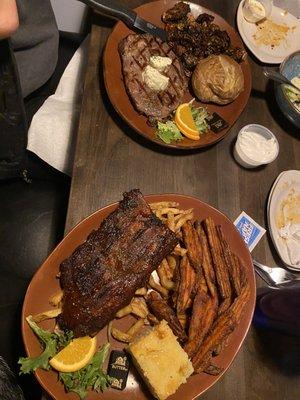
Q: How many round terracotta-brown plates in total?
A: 2